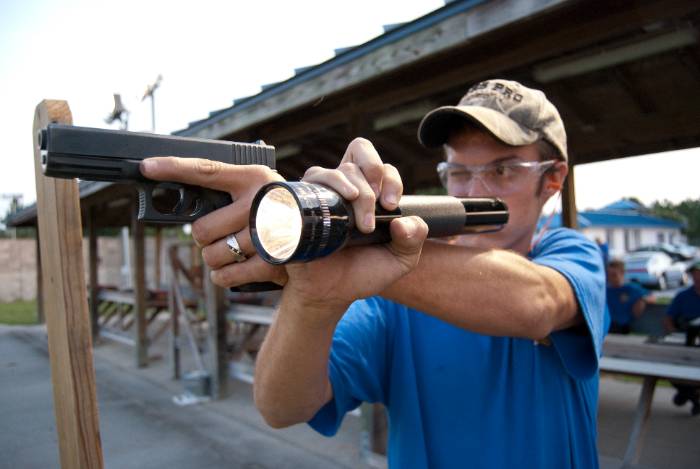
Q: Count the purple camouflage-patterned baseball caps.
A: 0